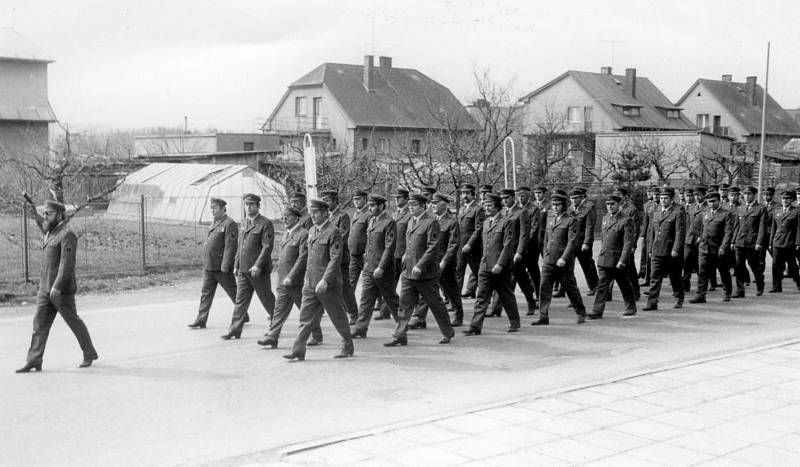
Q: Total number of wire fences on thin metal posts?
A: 1